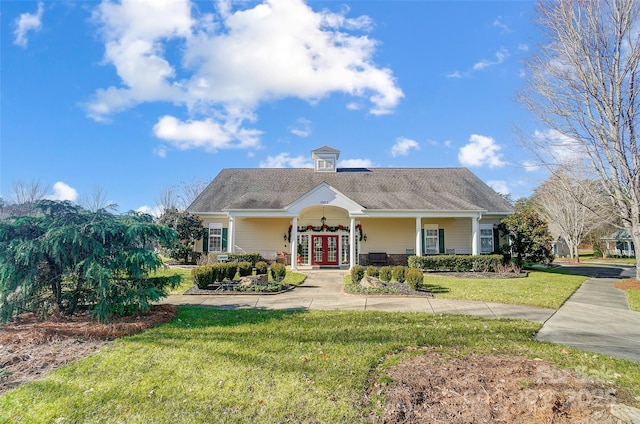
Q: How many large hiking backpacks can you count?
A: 0